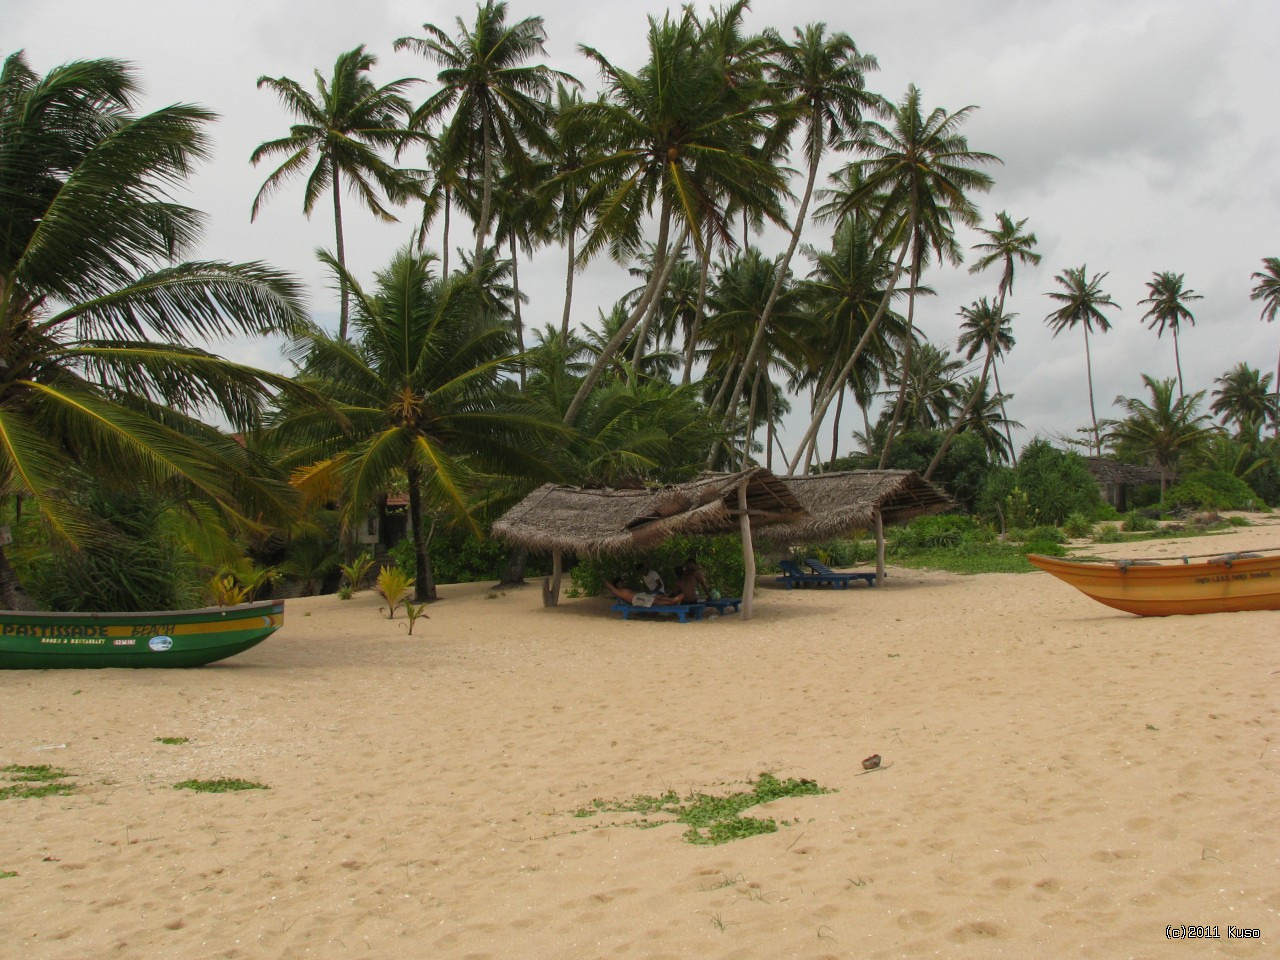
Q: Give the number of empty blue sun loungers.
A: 2